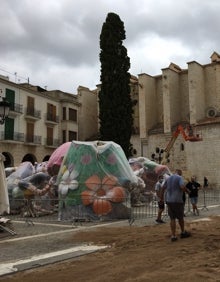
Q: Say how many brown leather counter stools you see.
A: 0